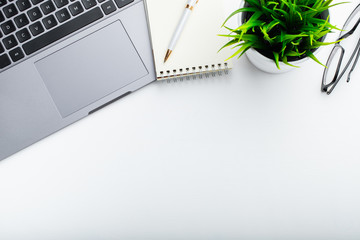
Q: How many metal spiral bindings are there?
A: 11